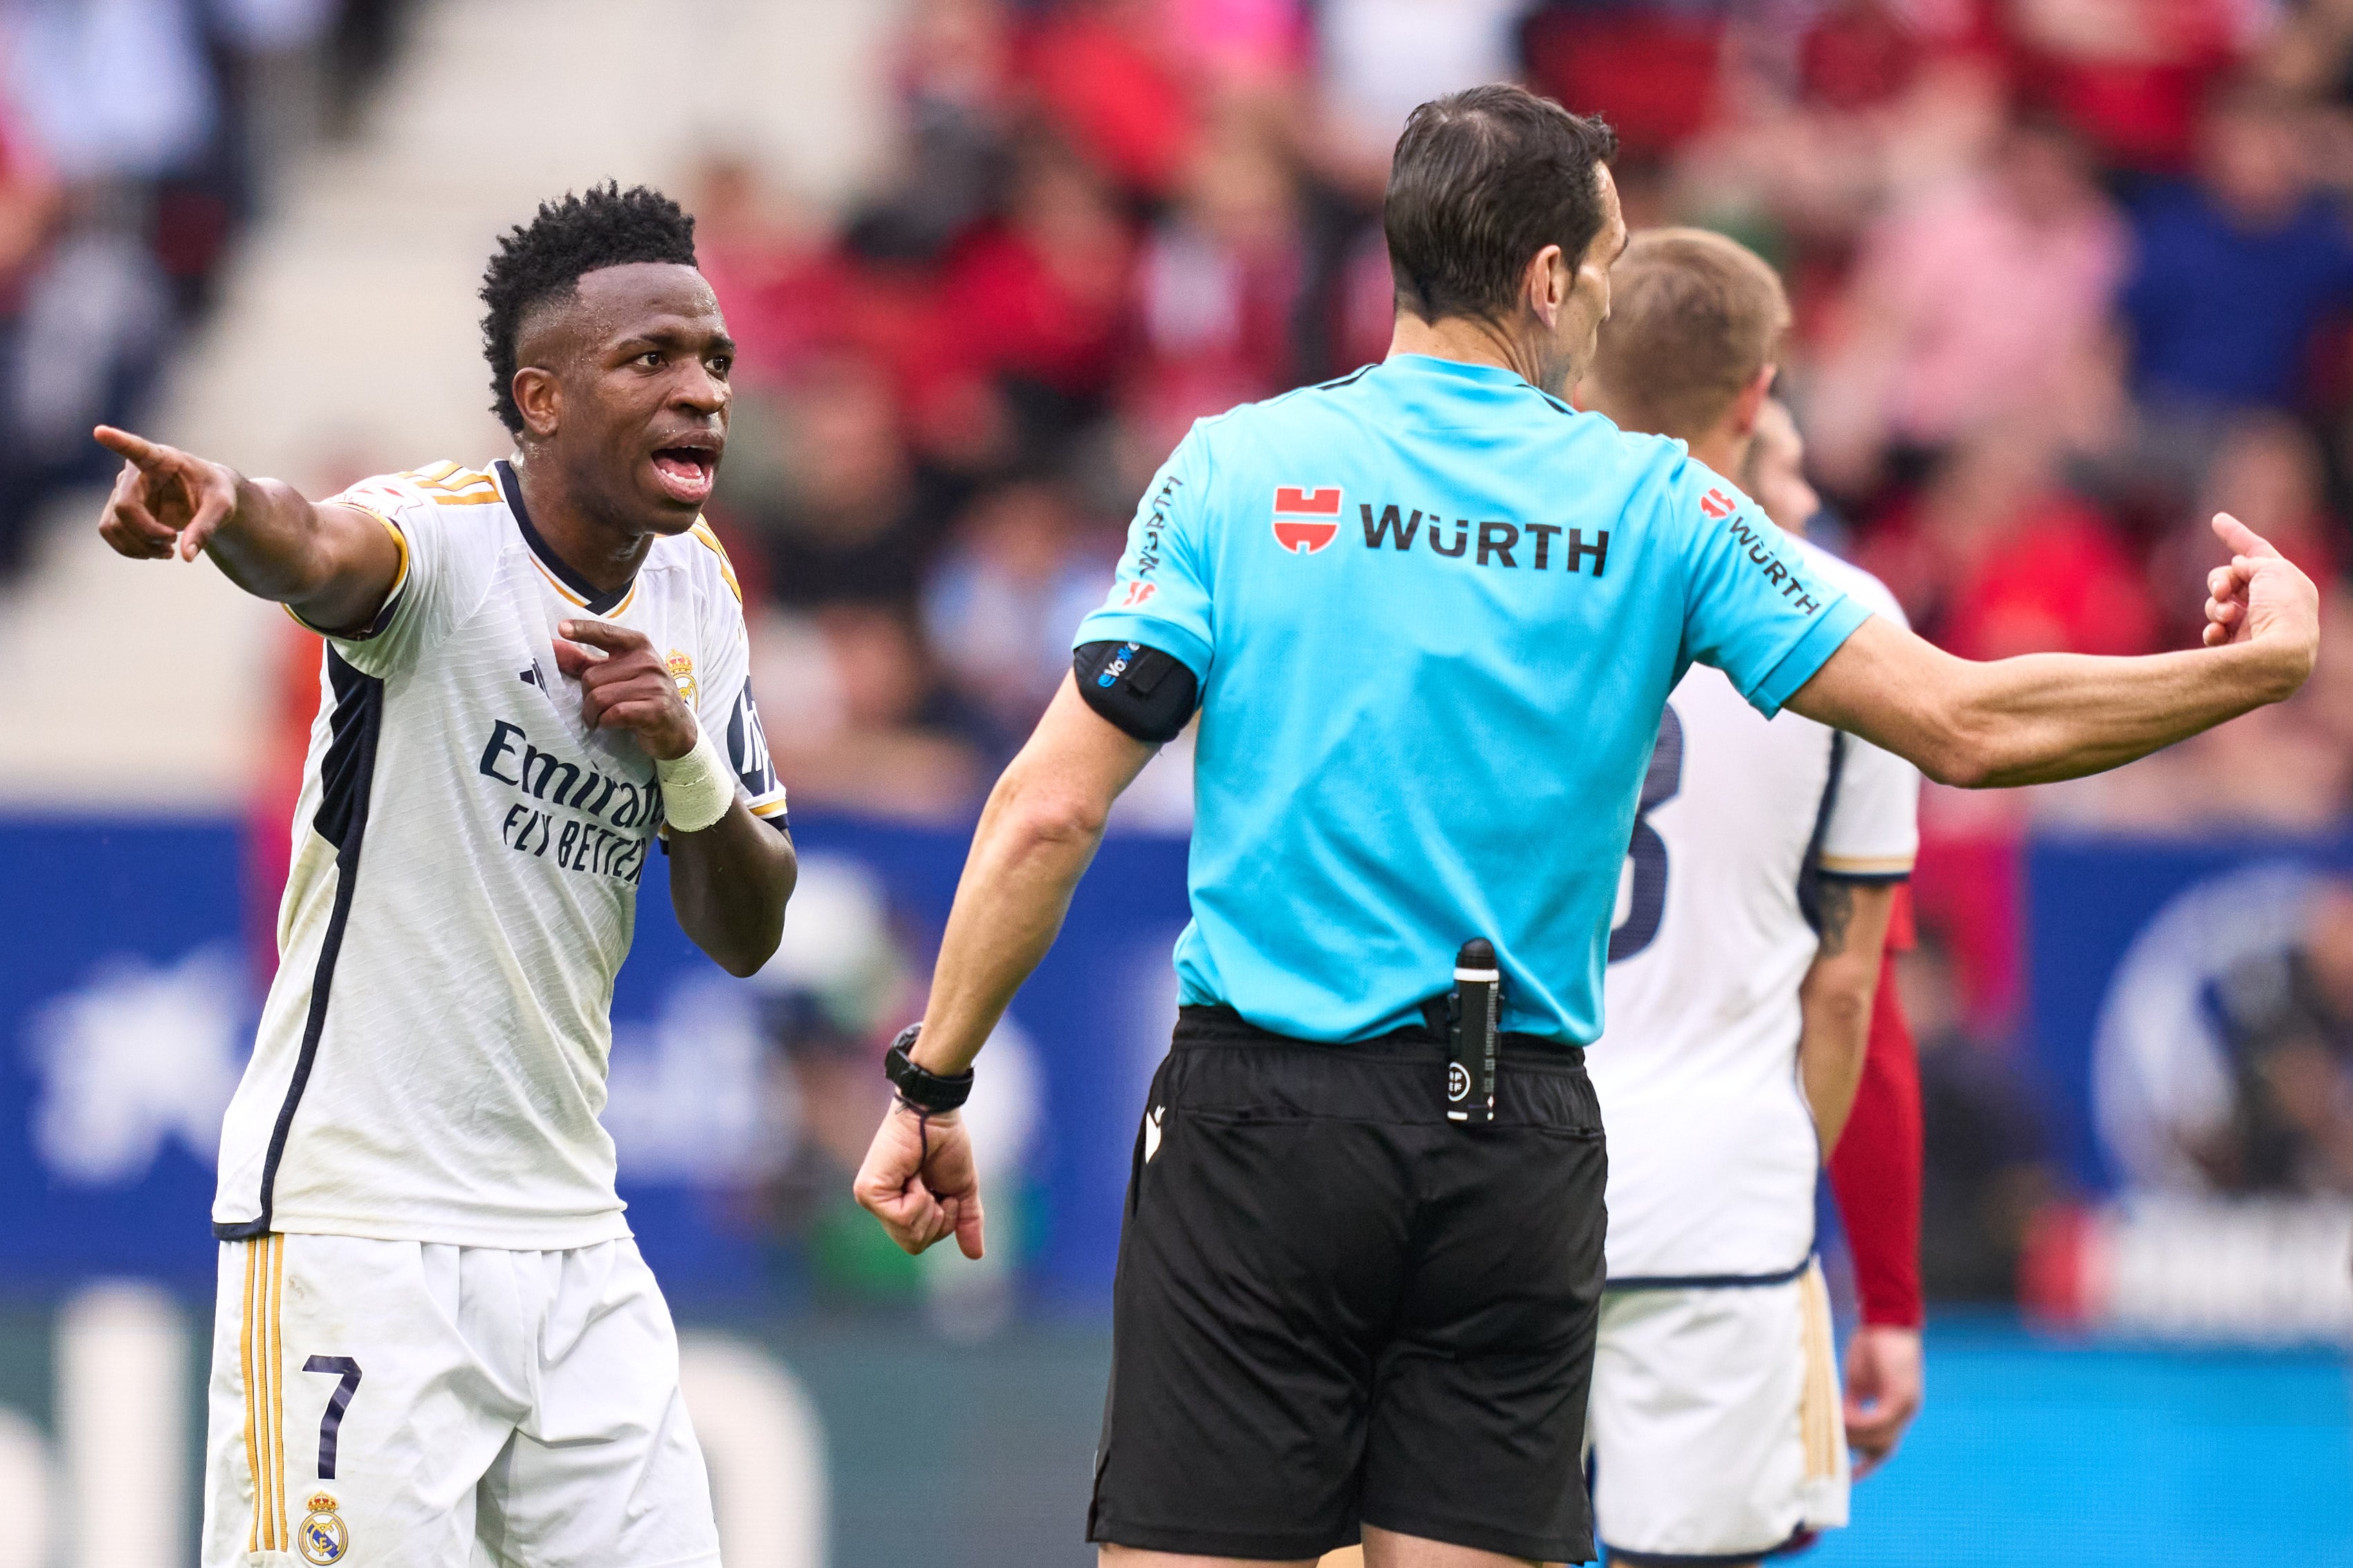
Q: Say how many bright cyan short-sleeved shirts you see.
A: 1